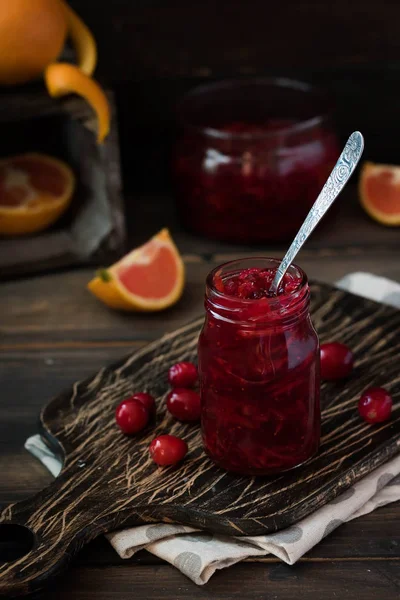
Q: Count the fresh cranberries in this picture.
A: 7